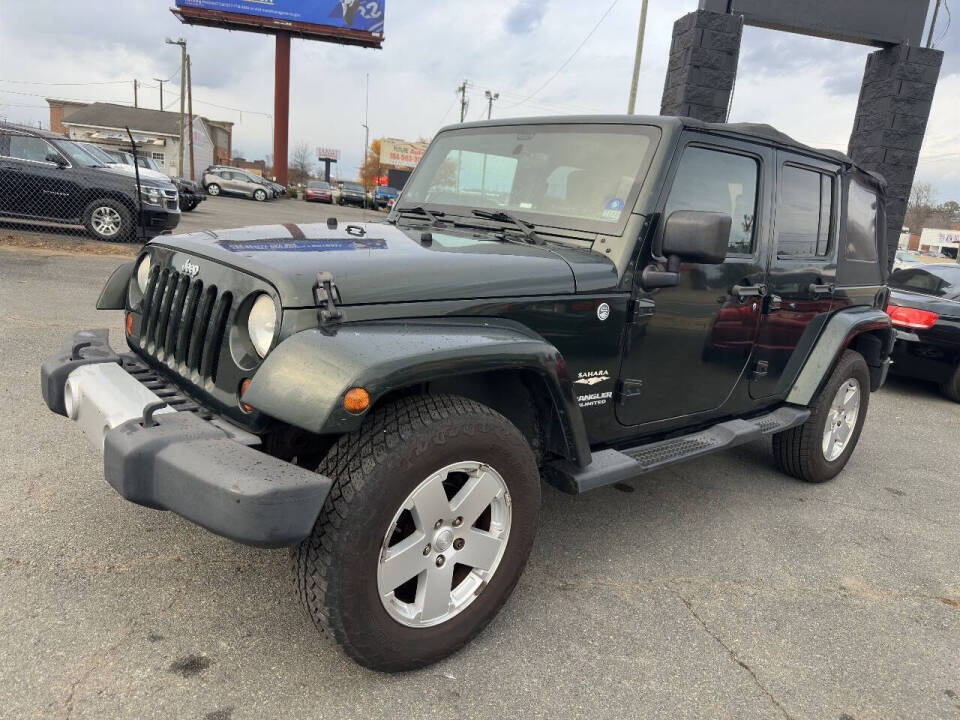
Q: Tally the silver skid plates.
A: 1